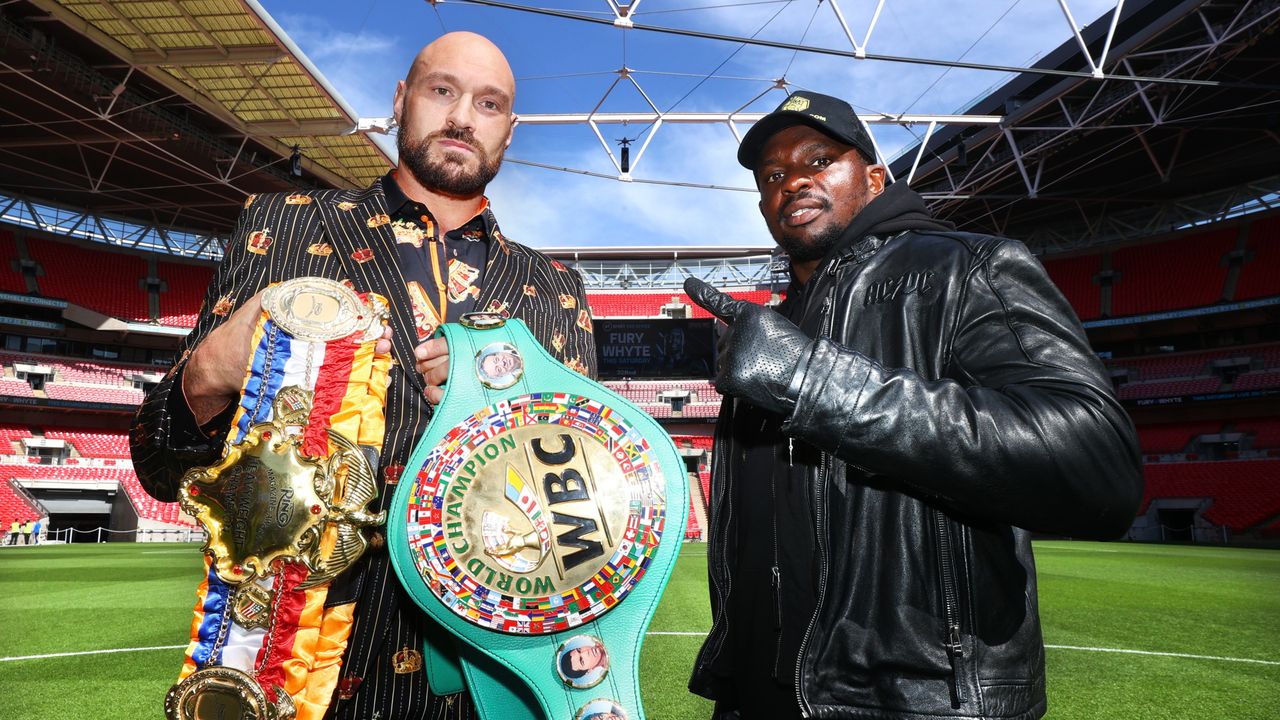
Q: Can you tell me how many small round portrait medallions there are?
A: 4